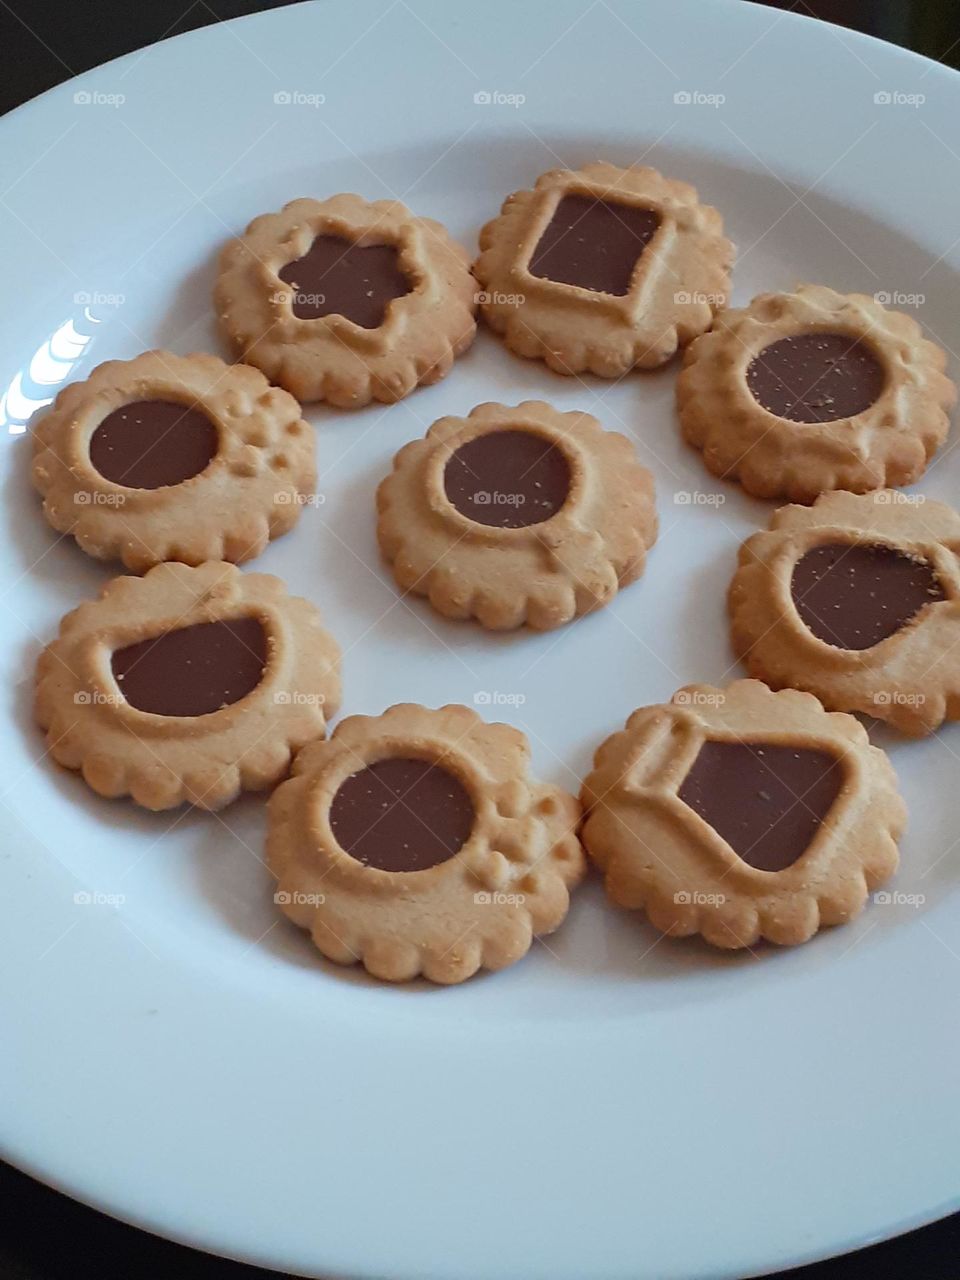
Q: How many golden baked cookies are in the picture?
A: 9